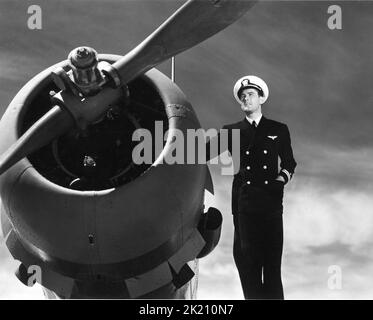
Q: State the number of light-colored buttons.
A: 6